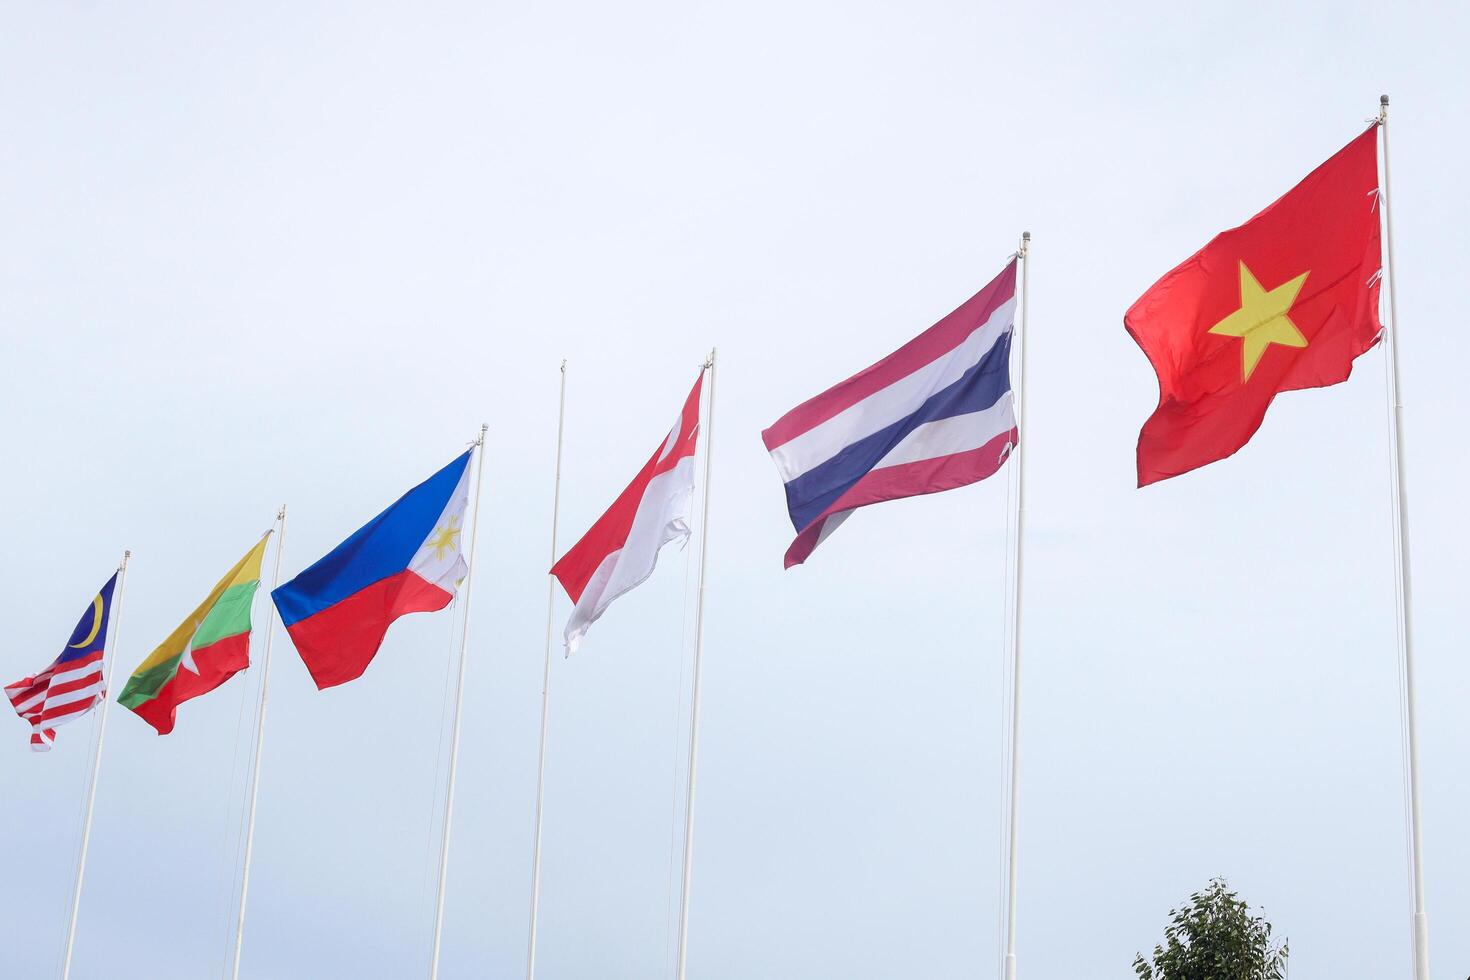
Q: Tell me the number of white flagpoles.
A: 7